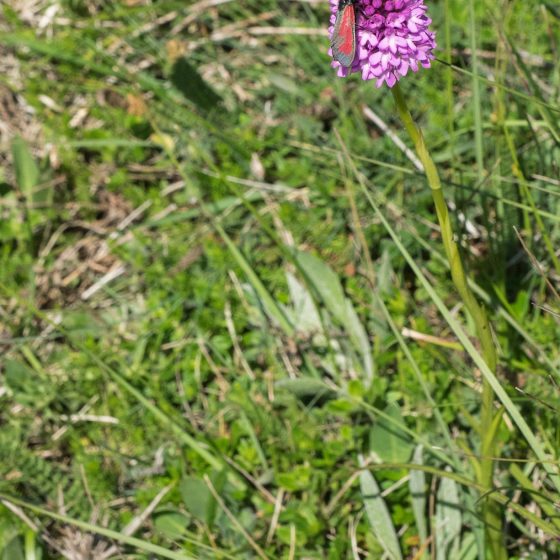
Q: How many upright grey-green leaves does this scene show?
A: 3